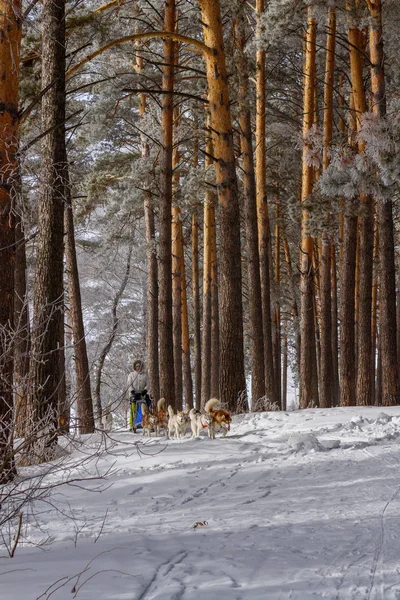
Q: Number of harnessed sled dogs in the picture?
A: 6